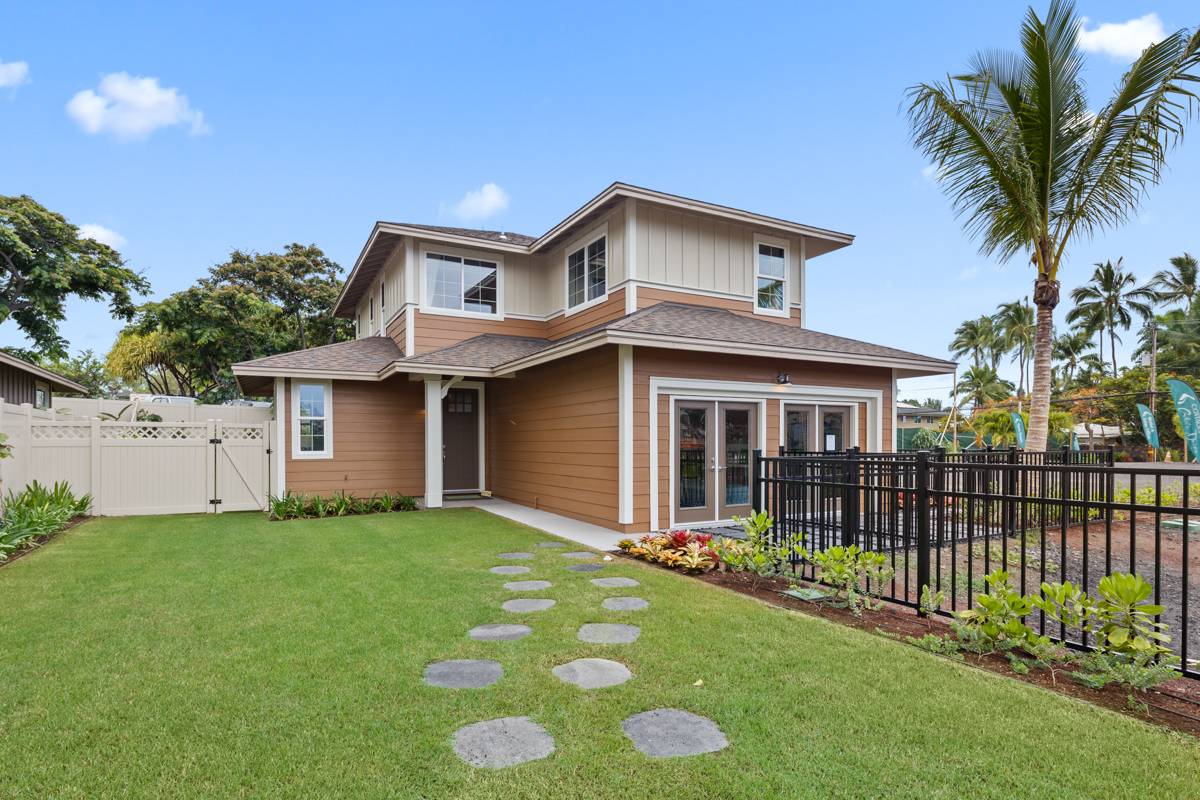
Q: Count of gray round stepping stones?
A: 15